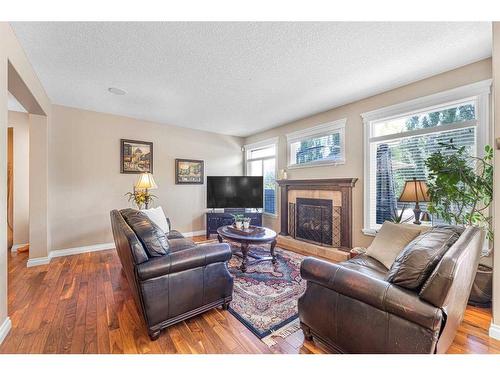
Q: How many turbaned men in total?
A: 0